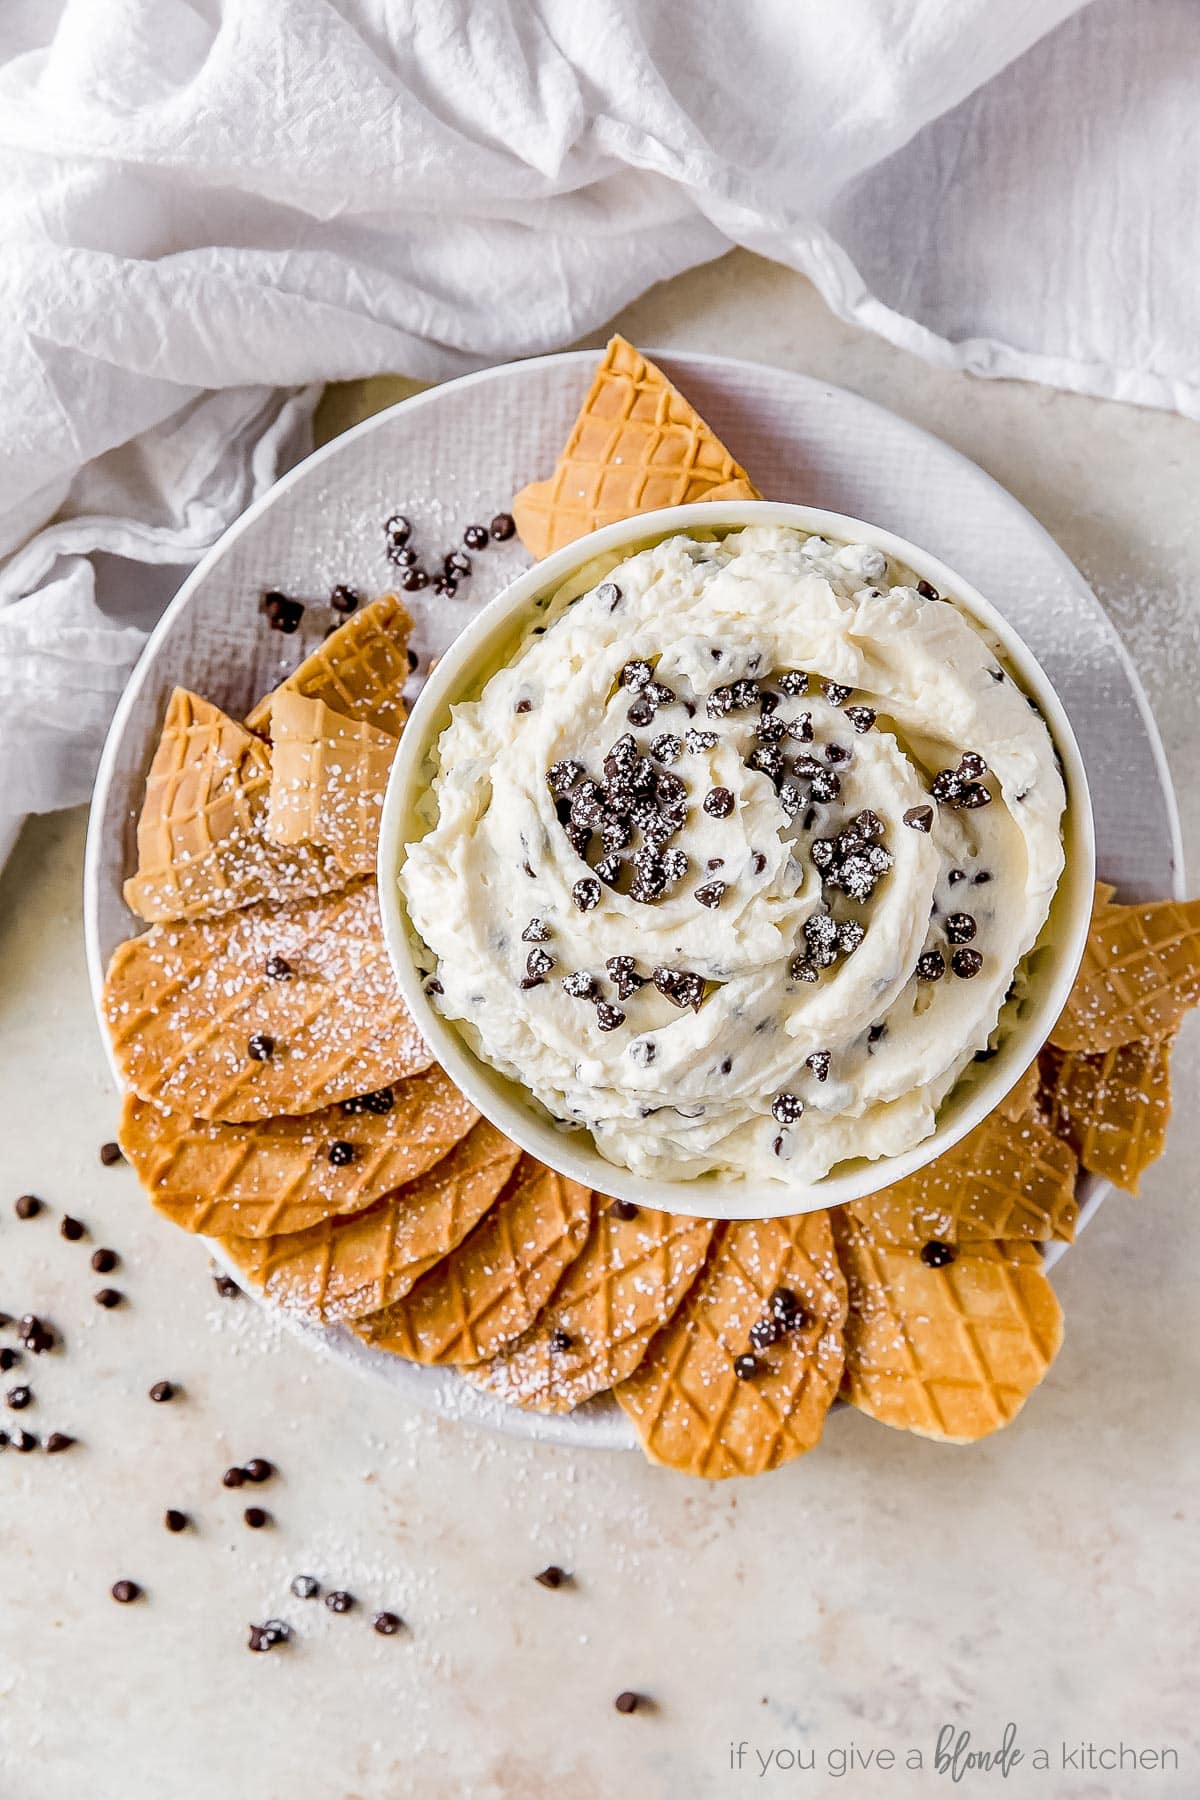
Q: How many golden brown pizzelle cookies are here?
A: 7